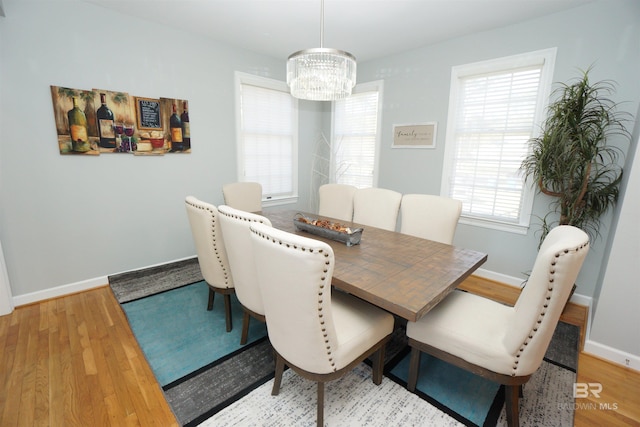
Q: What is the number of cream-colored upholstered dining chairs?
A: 8